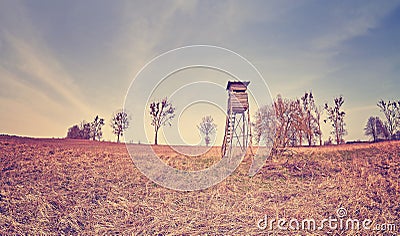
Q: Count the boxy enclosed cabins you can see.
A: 1